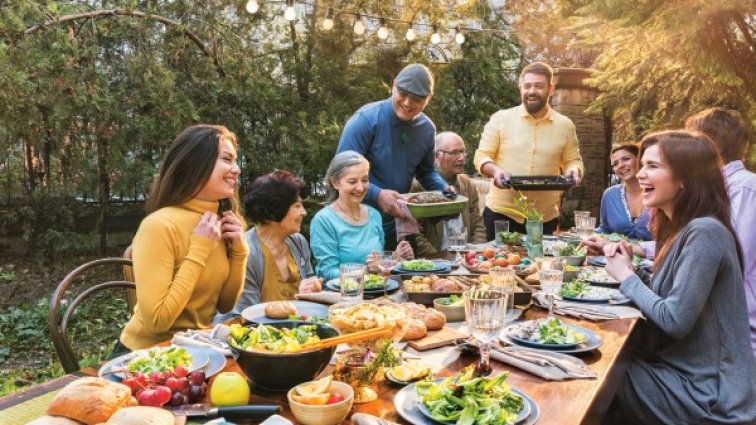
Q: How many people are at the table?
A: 9